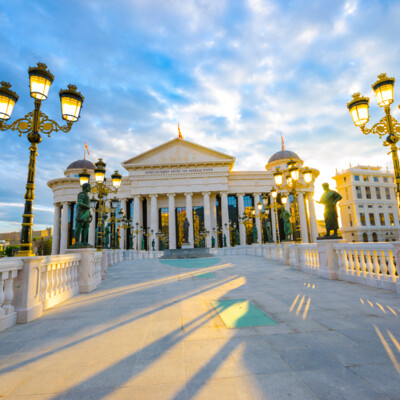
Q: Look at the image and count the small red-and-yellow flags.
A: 3